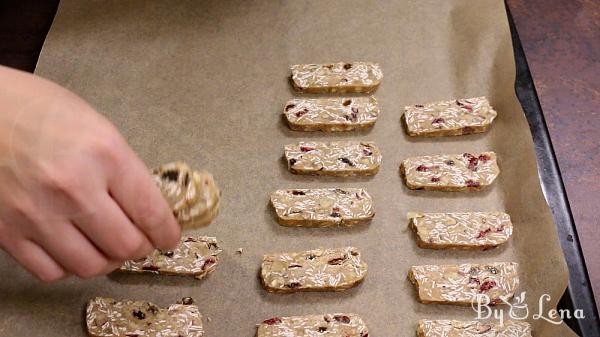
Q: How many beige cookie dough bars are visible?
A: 14